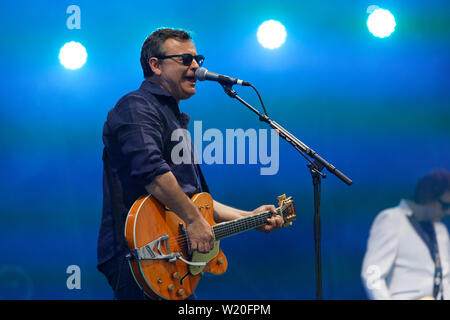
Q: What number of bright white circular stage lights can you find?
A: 3